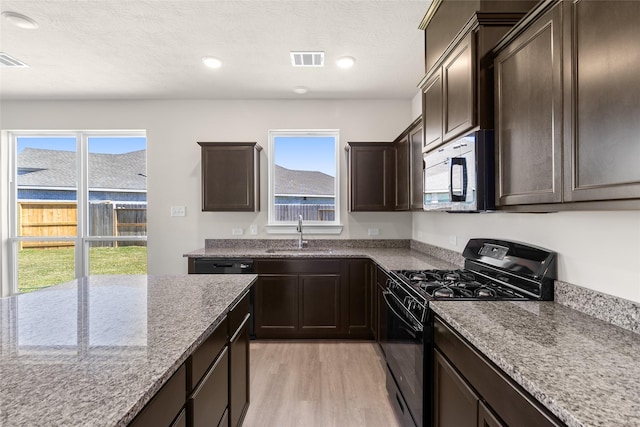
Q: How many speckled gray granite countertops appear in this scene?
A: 3